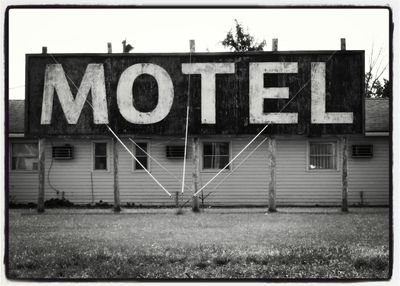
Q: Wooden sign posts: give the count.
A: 5